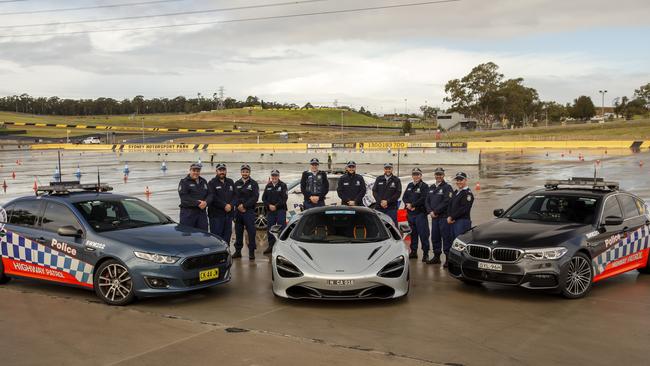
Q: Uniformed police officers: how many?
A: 10